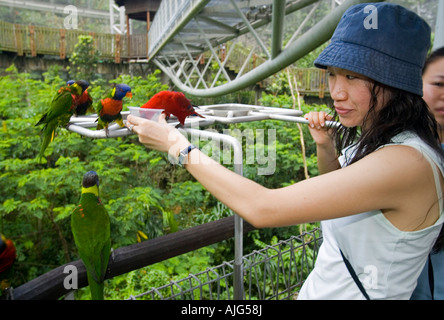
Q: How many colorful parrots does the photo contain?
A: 6